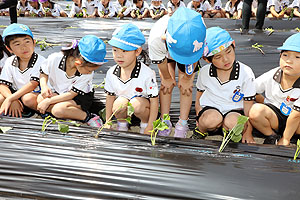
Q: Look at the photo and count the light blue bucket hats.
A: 6